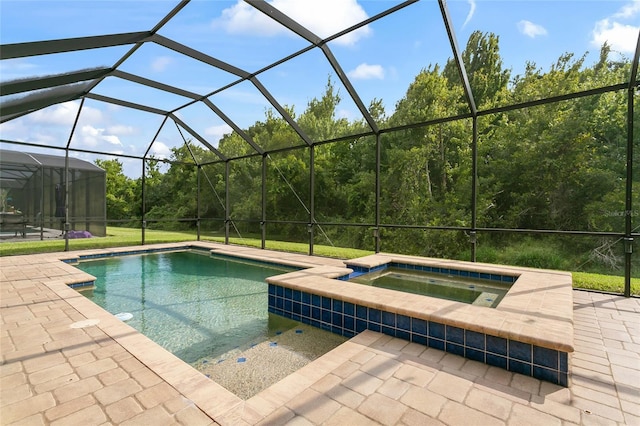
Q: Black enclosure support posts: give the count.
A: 9